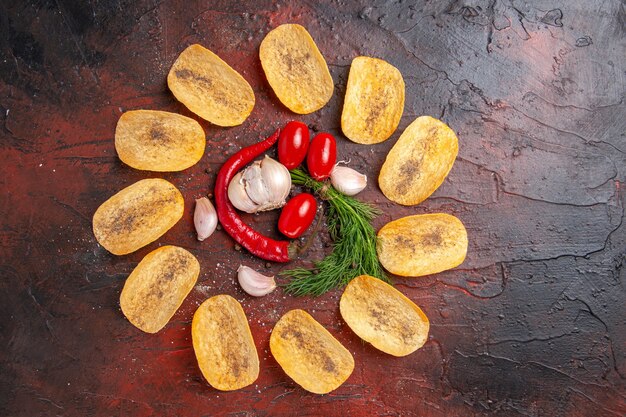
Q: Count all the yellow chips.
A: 11